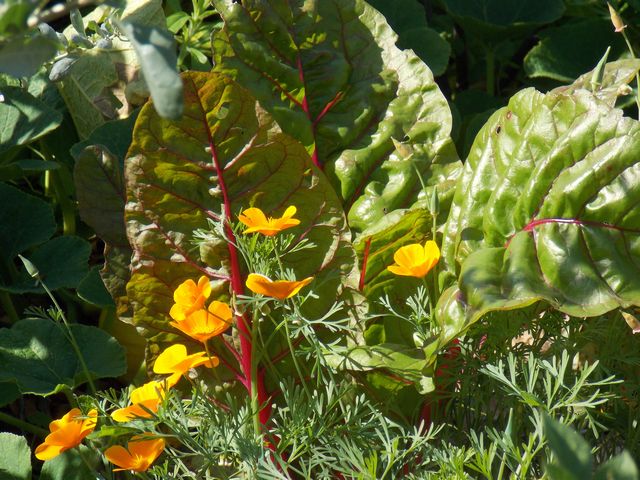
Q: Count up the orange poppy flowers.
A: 9